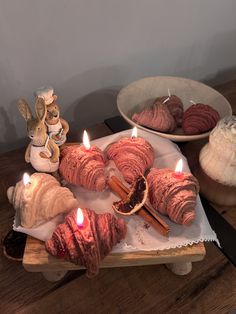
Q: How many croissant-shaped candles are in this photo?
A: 8